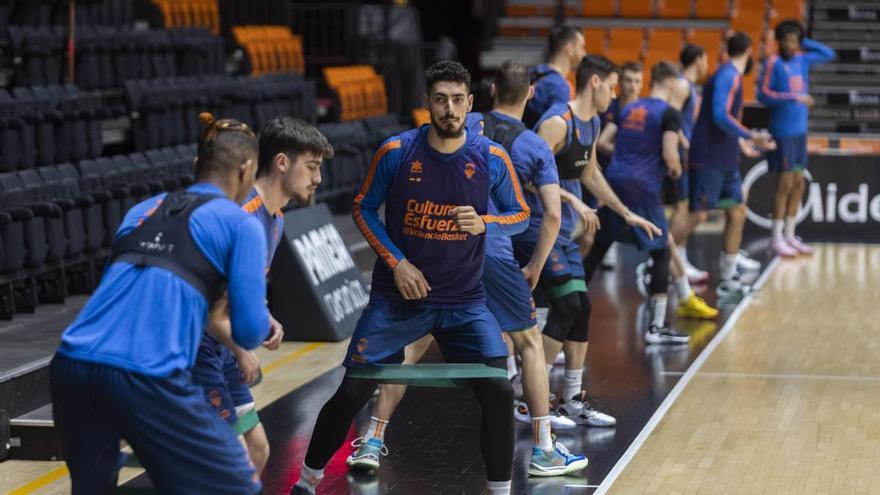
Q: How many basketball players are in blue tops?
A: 11